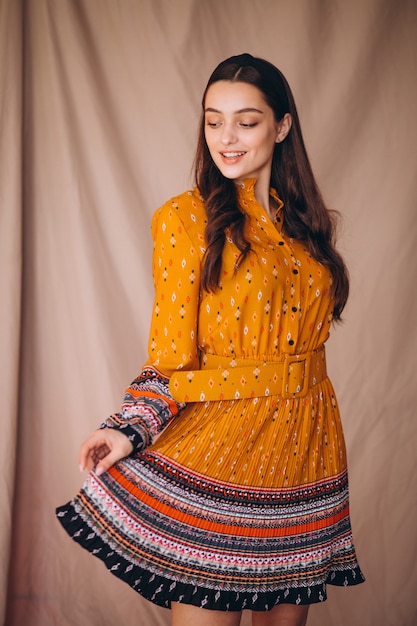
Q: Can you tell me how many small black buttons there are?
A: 5